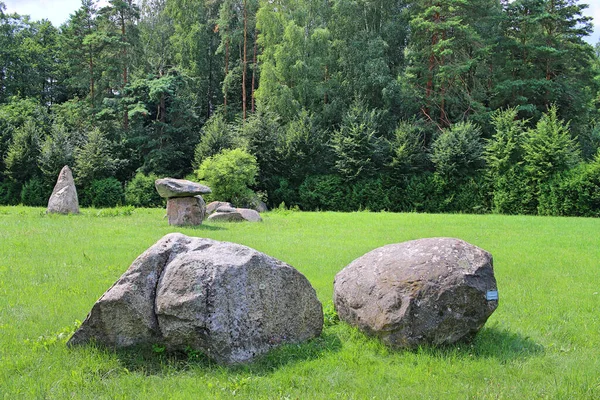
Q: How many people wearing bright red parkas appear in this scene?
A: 0